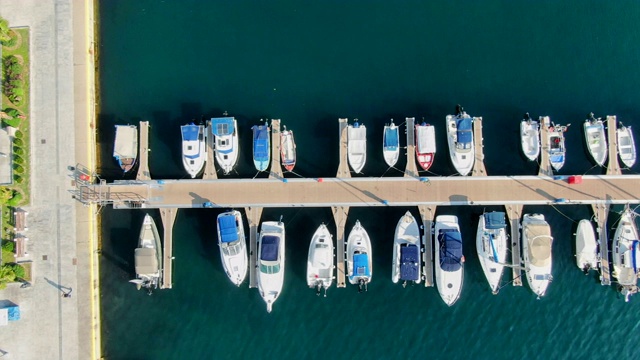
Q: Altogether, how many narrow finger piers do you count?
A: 14